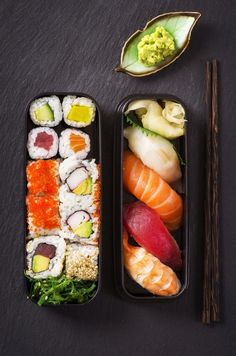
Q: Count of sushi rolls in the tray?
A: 10